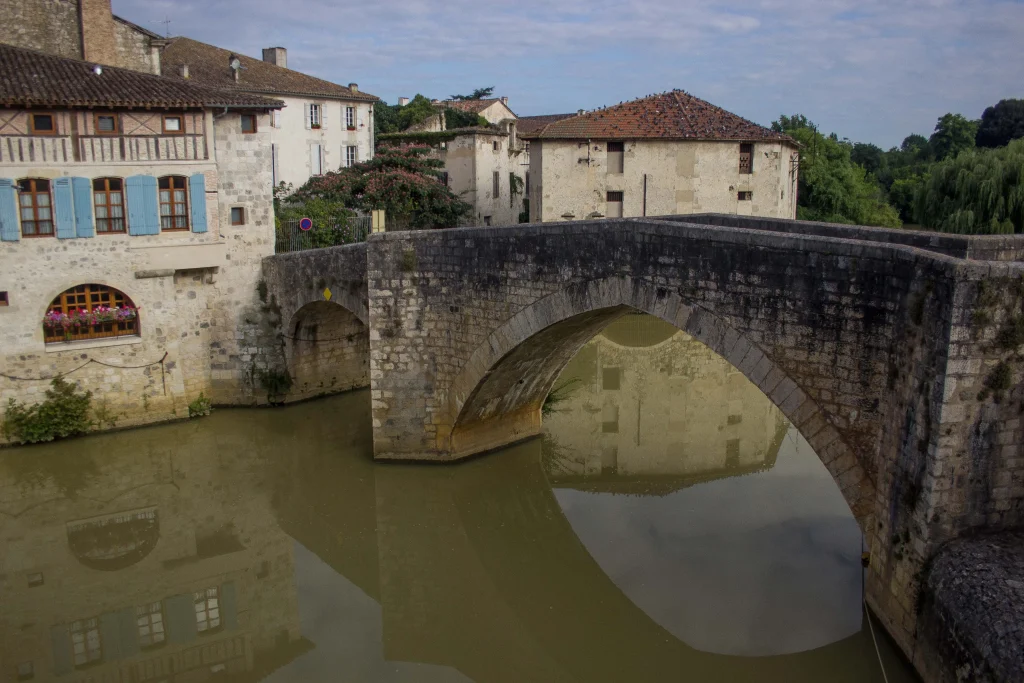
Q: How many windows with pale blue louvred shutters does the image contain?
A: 3